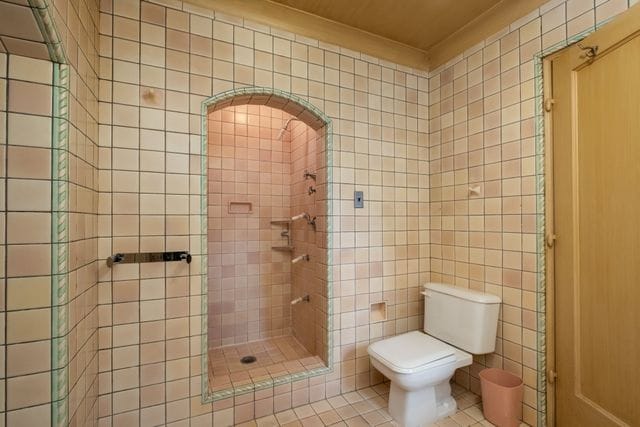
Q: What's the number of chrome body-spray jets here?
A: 3